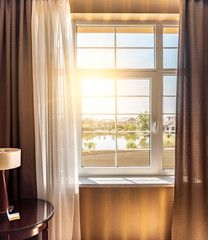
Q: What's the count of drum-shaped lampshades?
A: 1